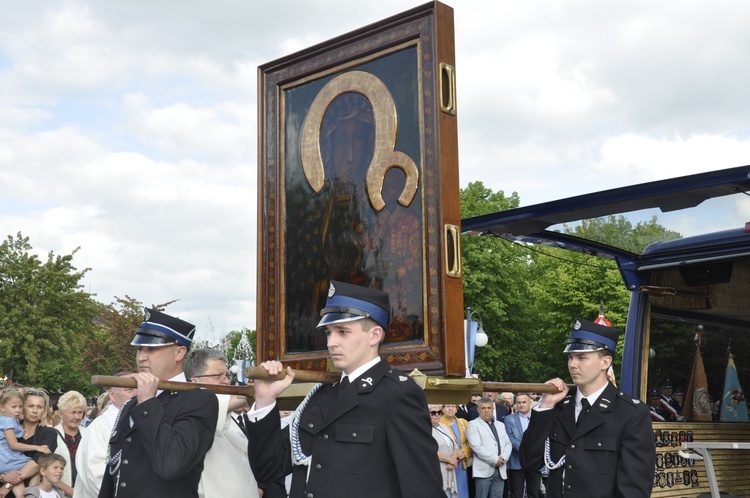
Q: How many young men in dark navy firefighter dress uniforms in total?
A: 3